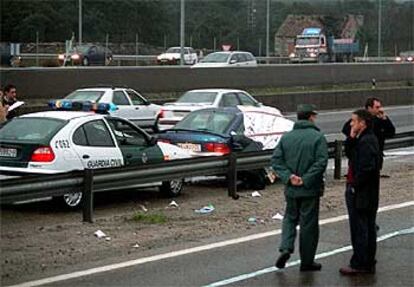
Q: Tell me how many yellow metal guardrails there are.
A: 0